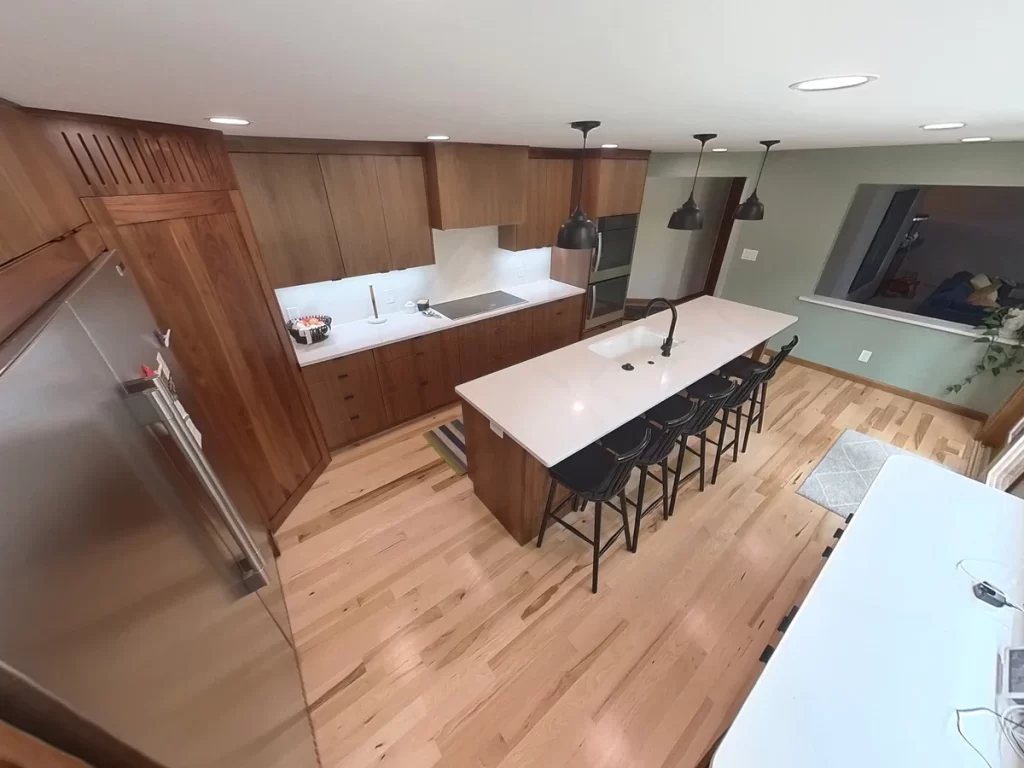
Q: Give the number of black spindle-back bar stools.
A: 5